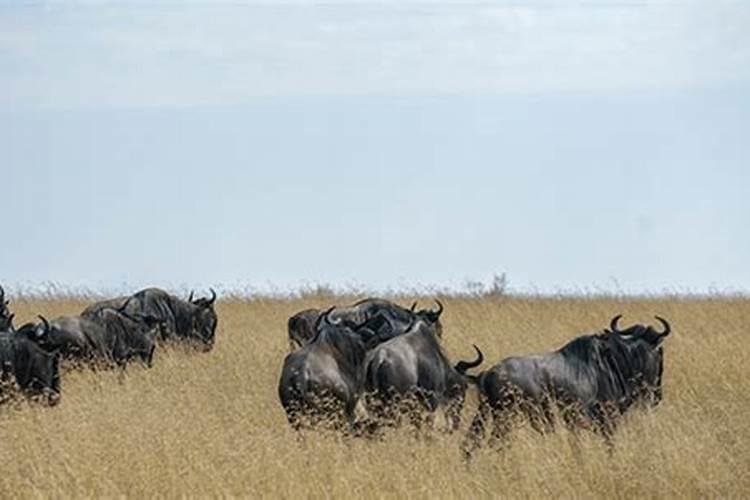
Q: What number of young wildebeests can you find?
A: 0